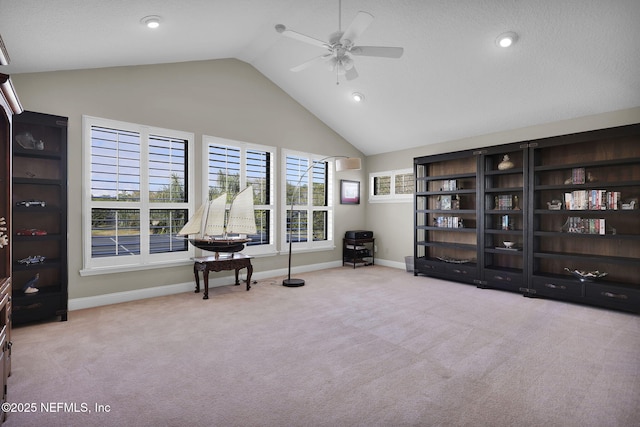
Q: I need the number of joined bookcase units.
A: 3